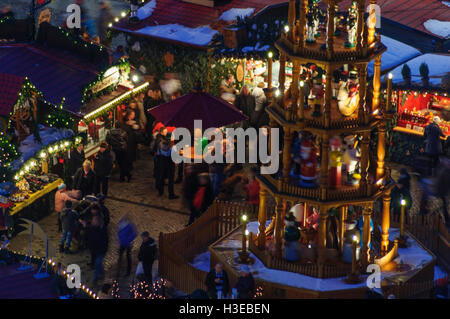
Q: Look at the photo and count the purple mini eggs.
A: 0